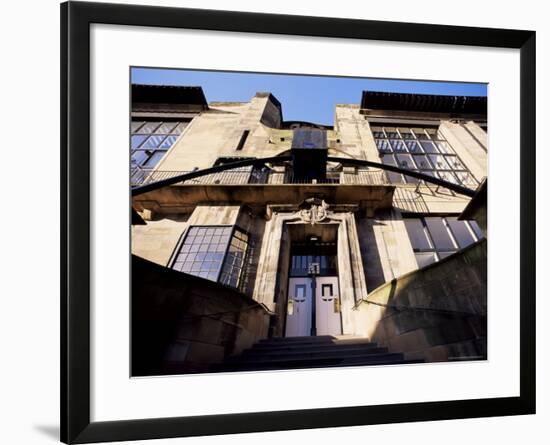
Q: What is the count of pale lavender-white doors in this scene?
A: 2